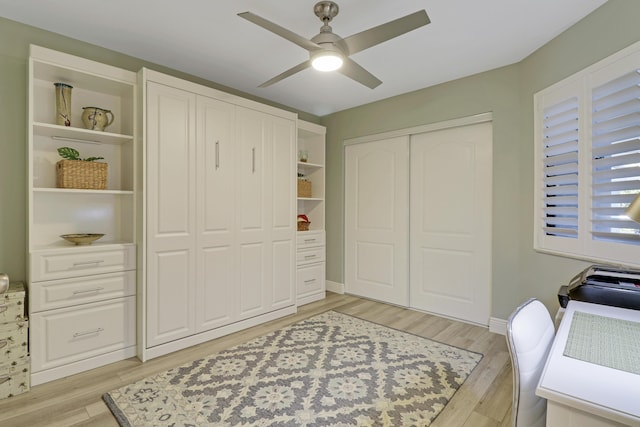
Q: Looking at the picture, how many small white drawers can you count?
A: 4